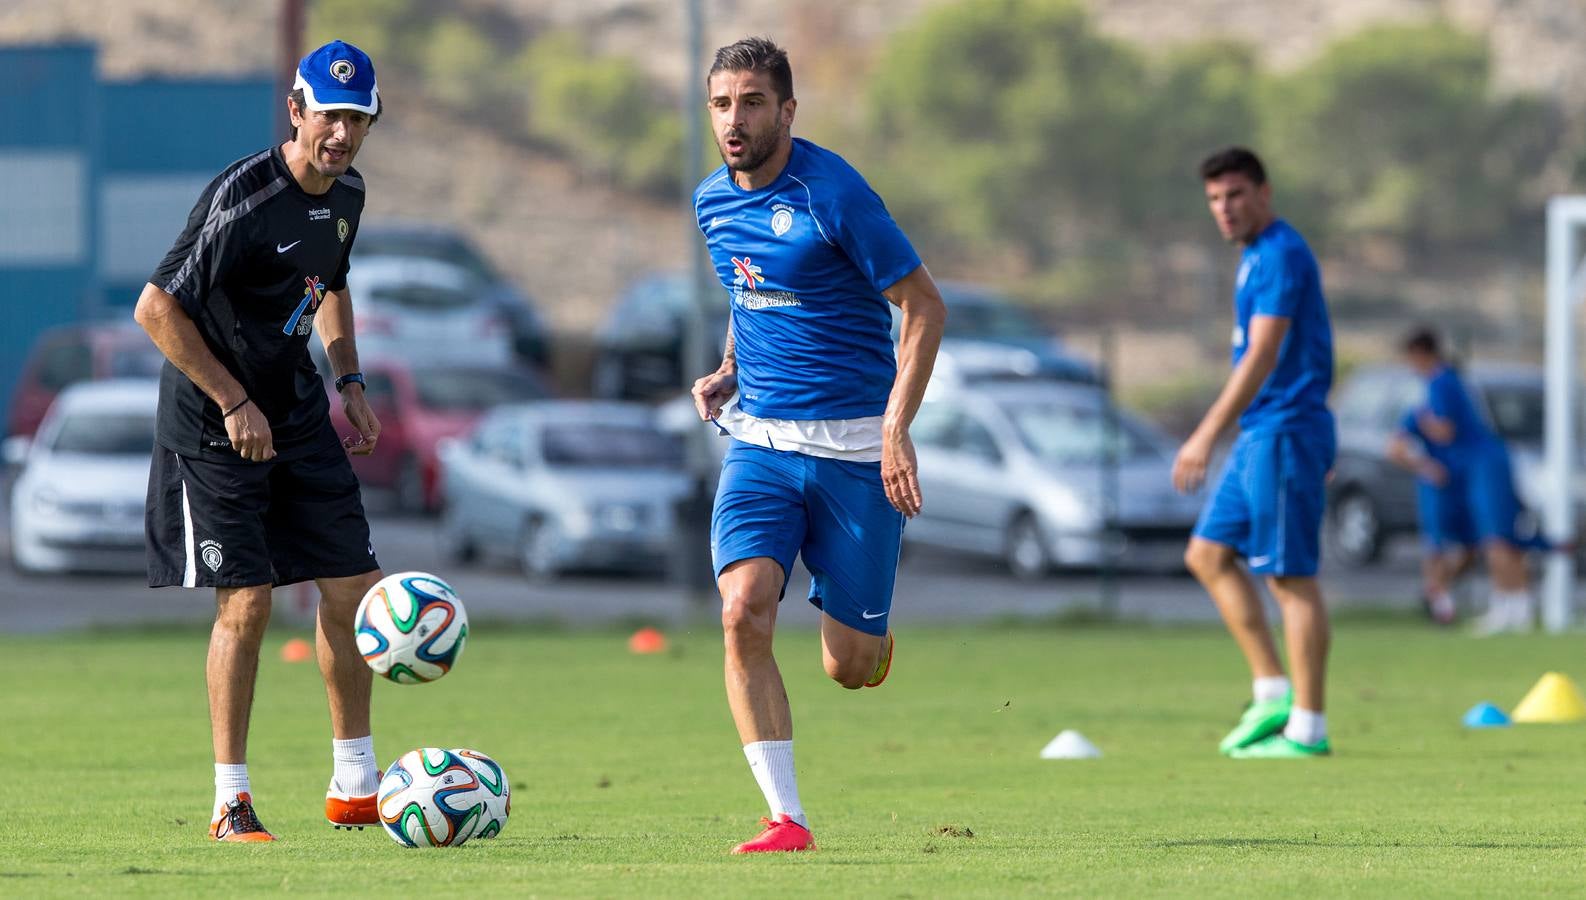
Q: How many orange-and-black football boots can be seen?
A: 2